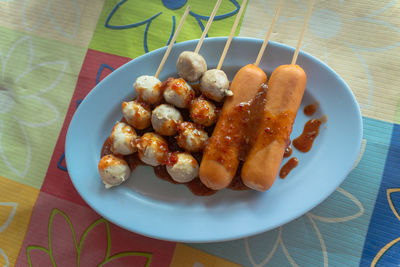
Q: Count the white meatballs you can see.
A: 12